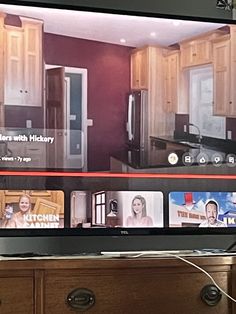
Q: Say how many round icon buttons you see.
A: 5